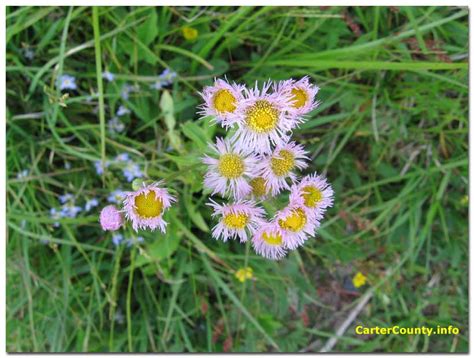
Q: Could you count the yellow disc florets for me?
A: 11